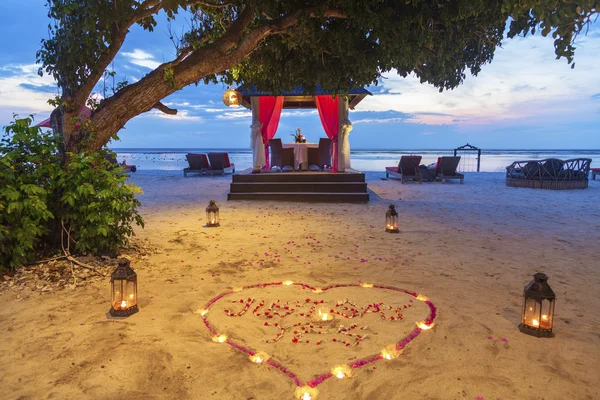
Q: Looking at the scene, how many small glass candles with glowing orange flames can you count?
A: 13